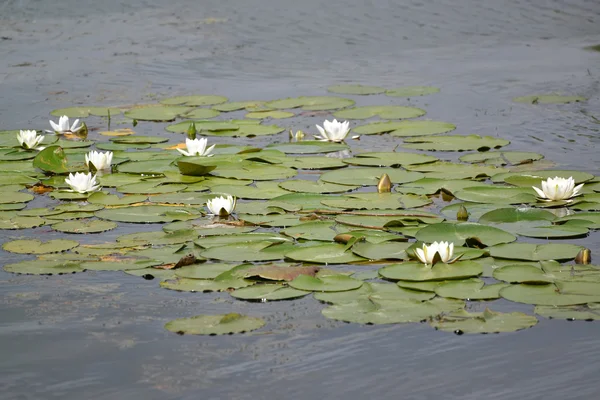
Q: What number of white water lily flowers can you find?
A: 9